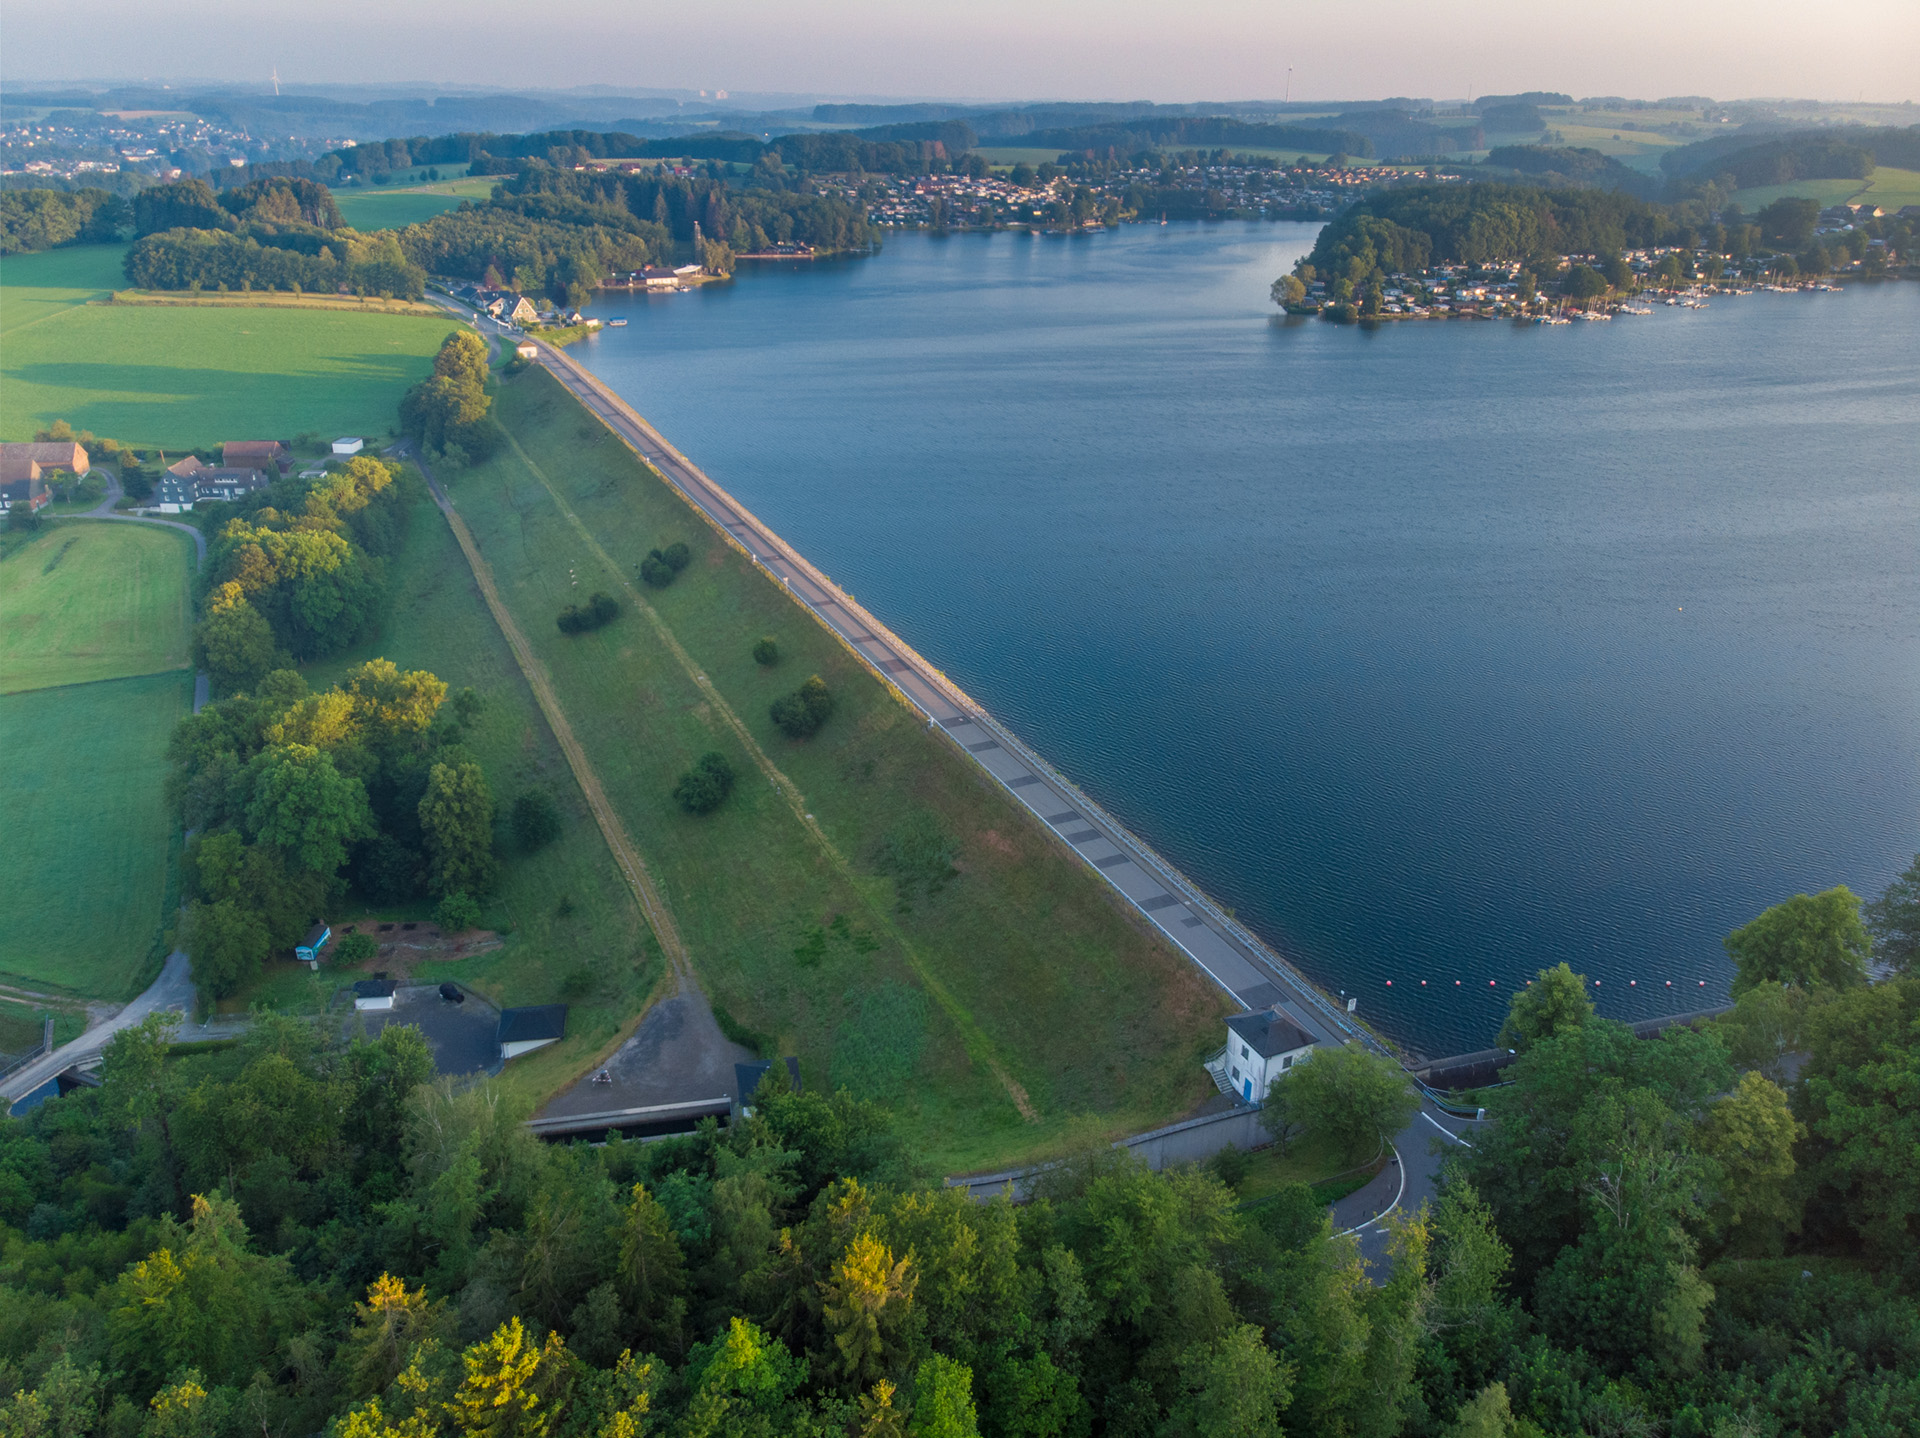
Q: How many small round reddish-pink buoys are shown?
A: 9